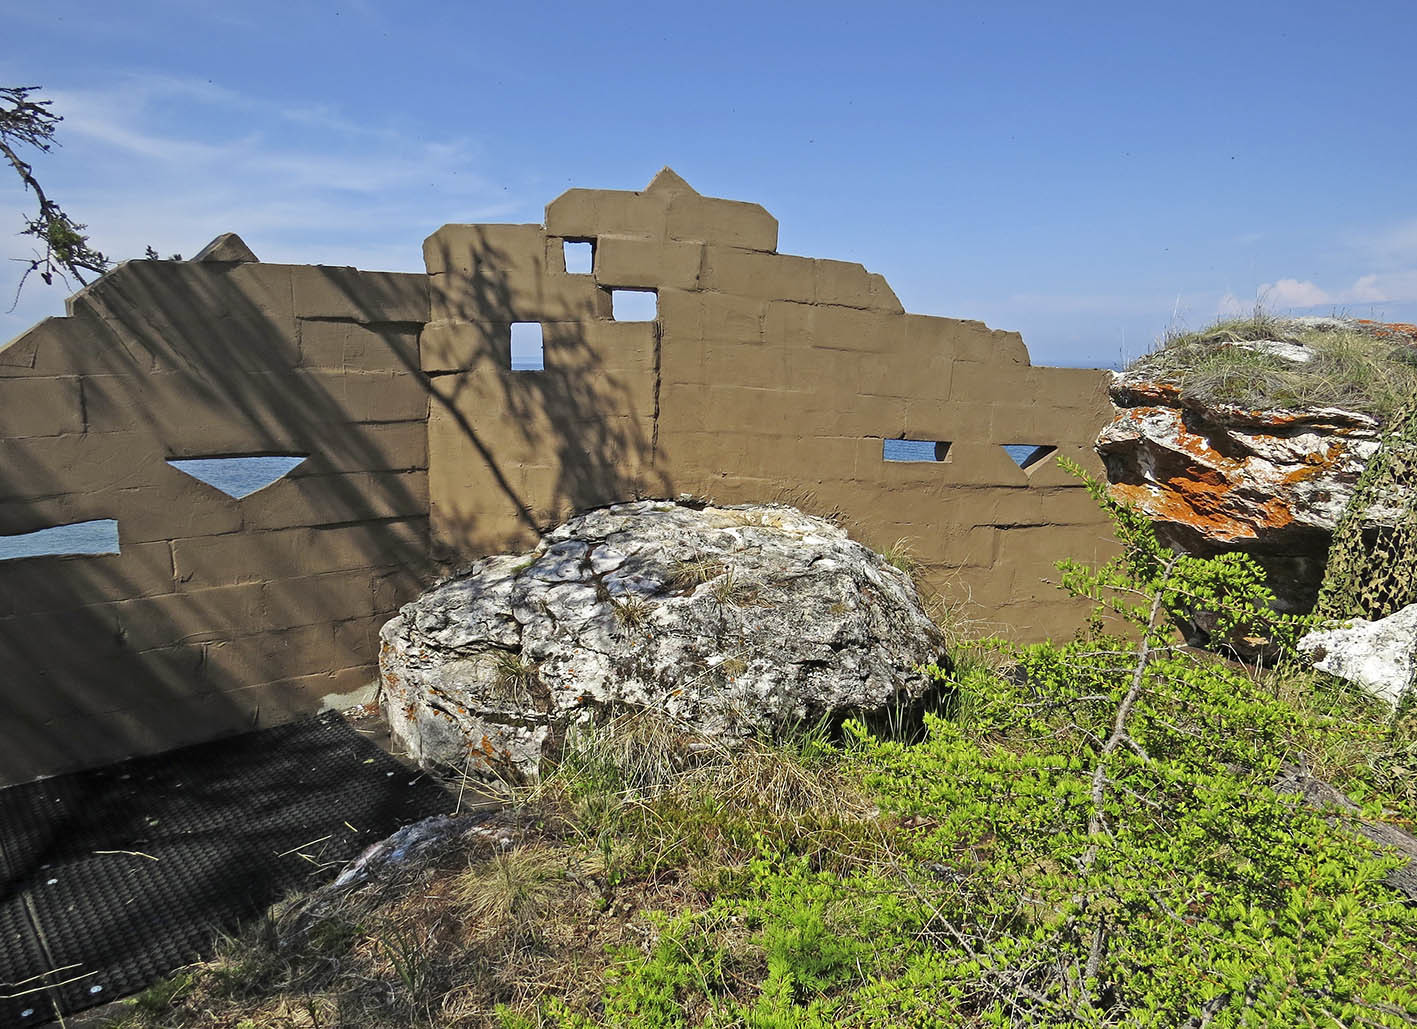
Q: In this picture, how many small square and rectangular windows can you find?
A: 5